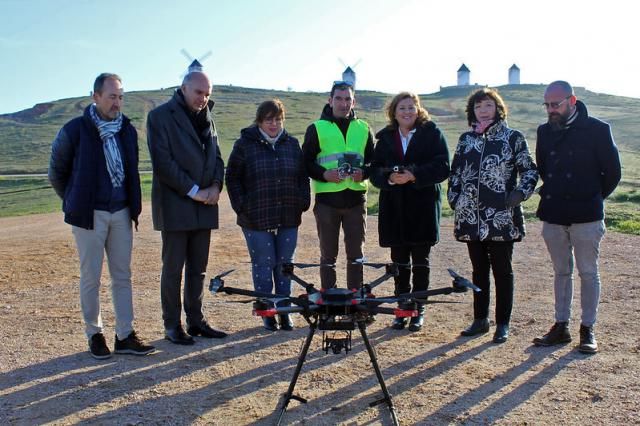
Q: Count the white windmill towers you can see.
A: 4